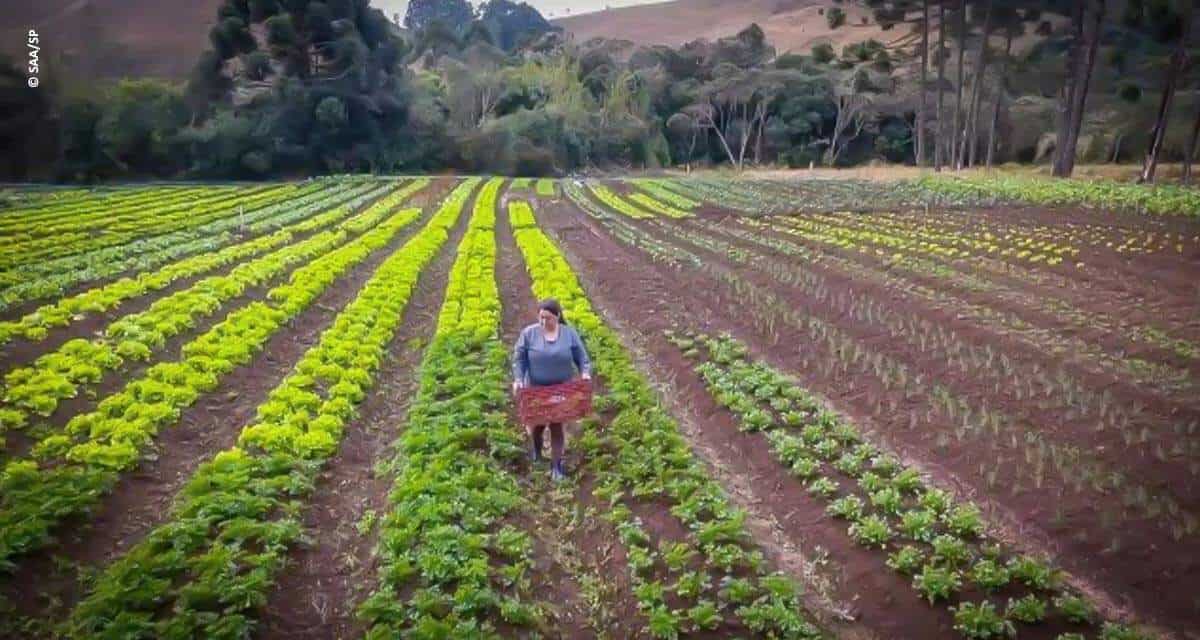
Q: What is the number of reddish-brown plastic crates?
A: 1